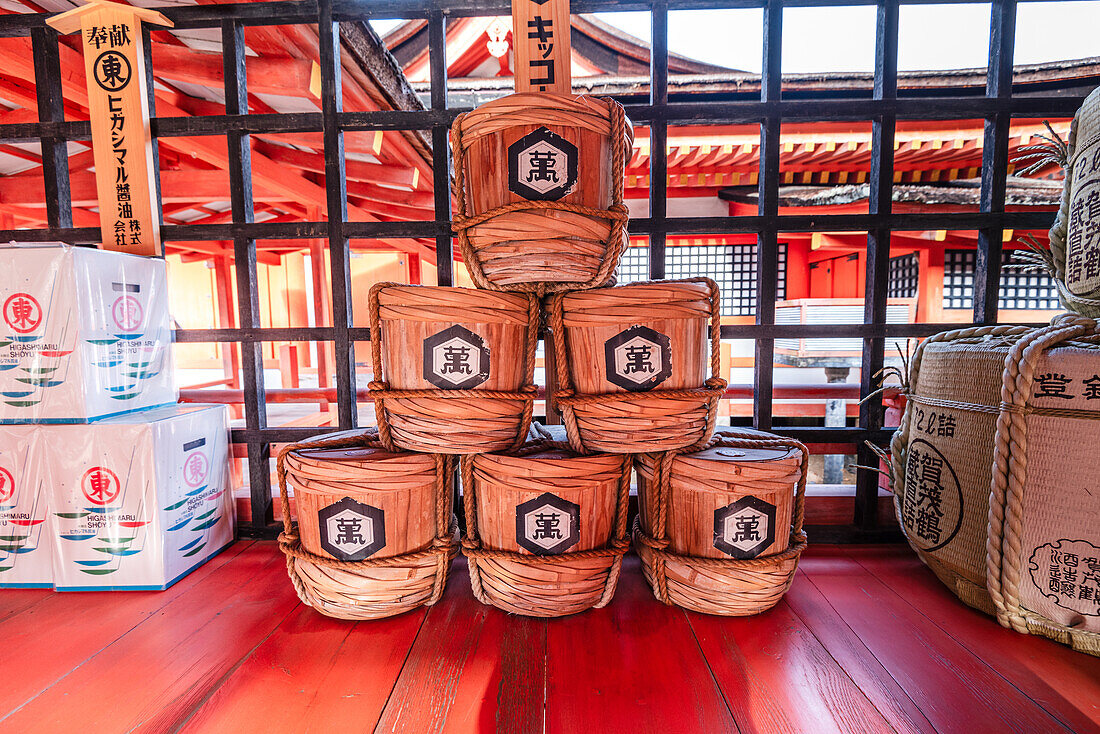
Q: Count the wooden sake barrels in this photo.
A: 6